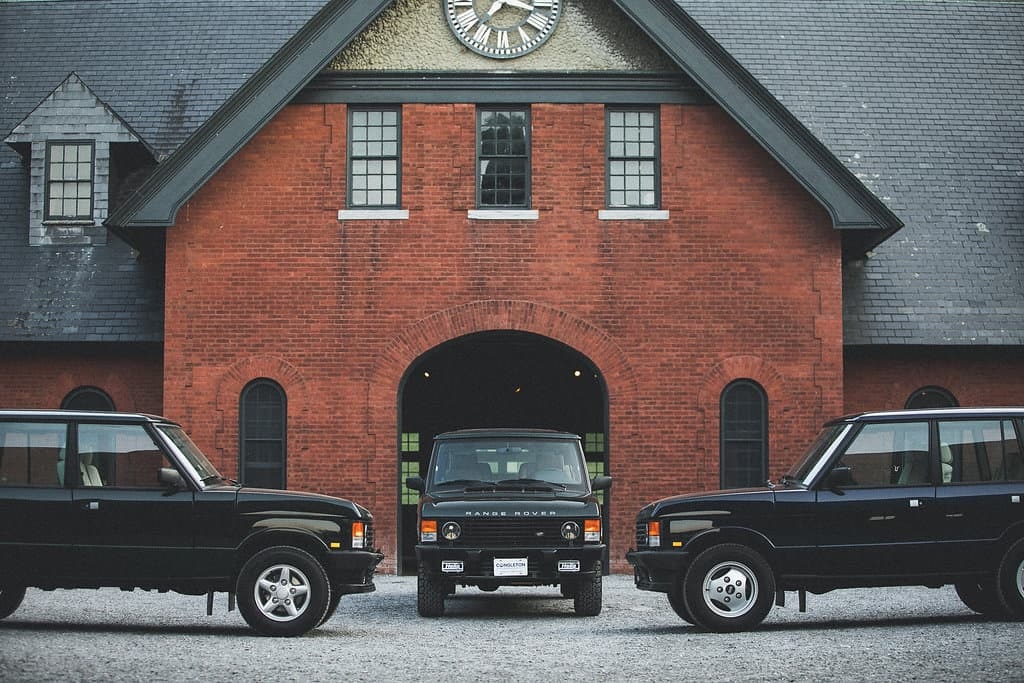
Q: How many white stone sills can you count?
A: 3